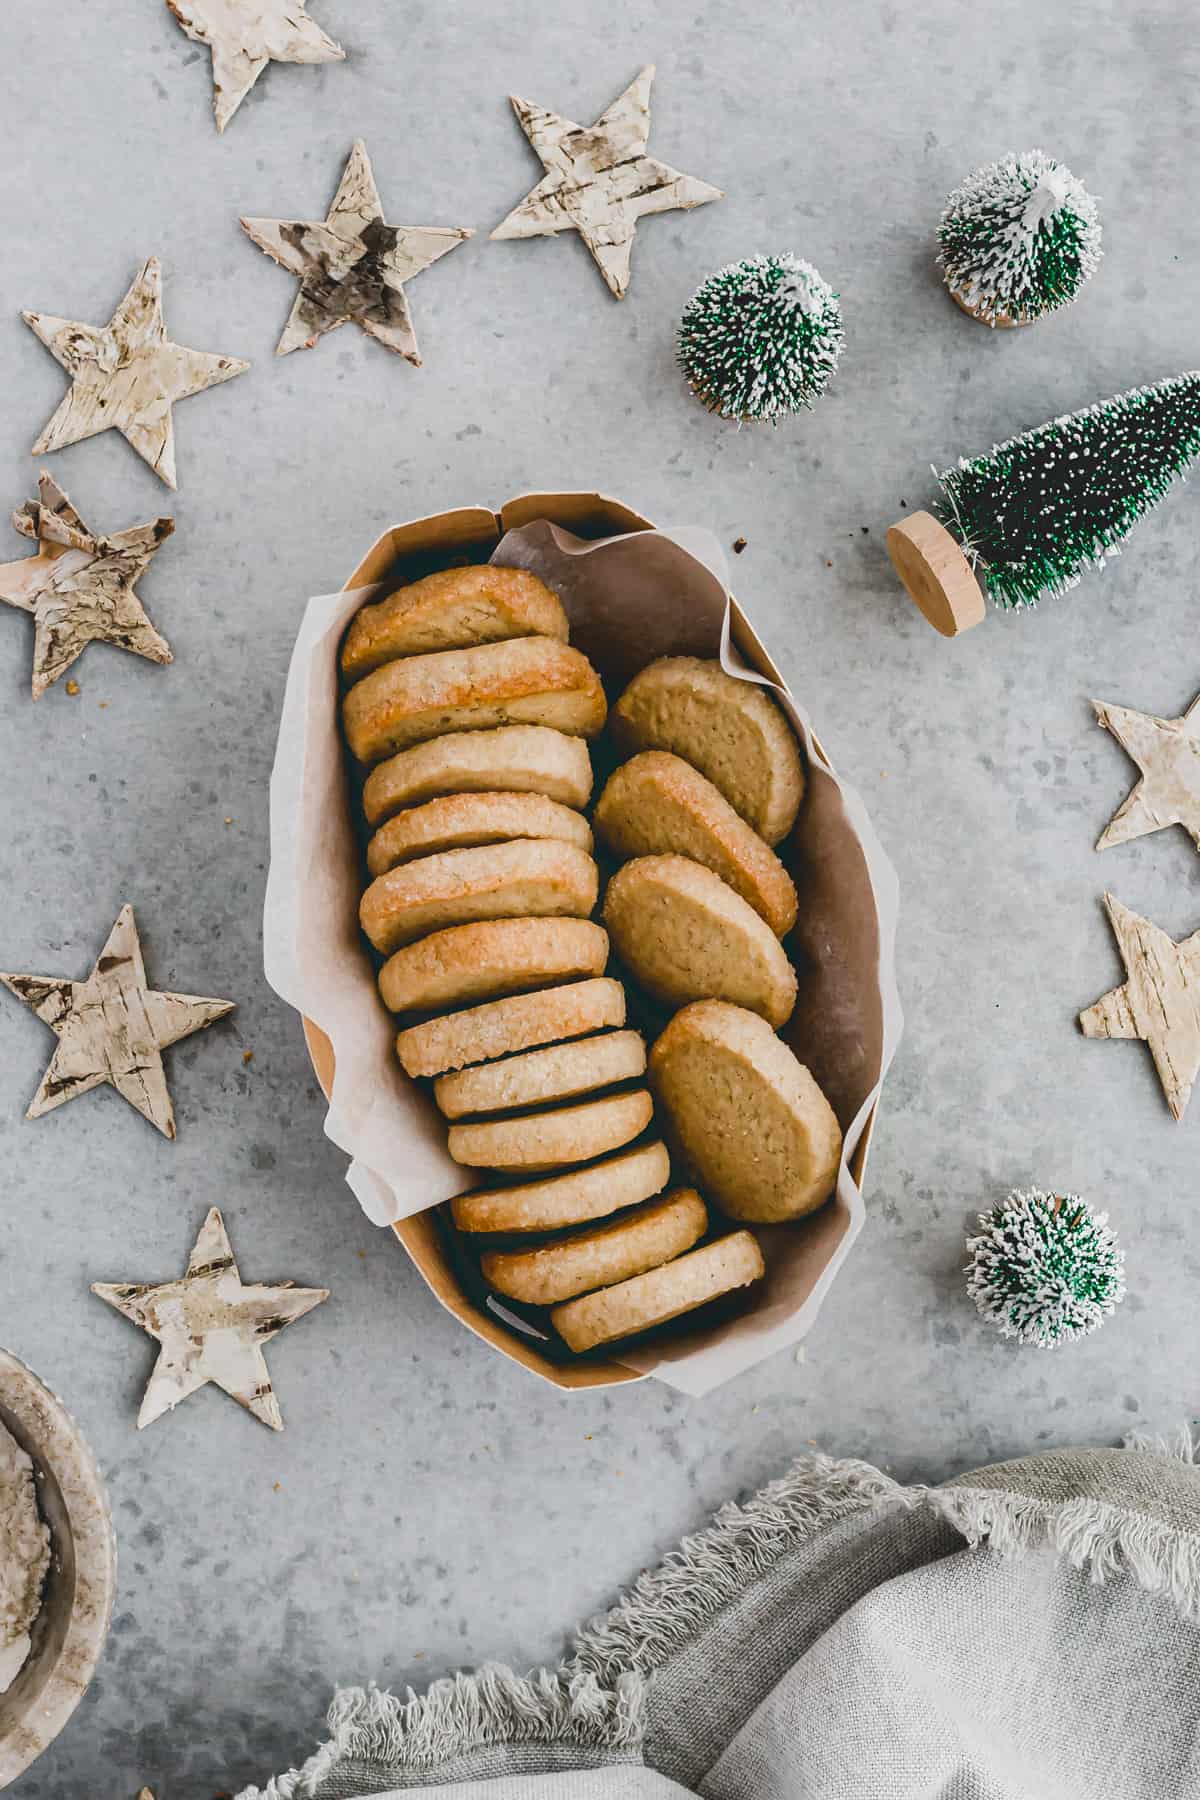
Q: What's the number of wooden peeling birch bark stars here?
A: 9